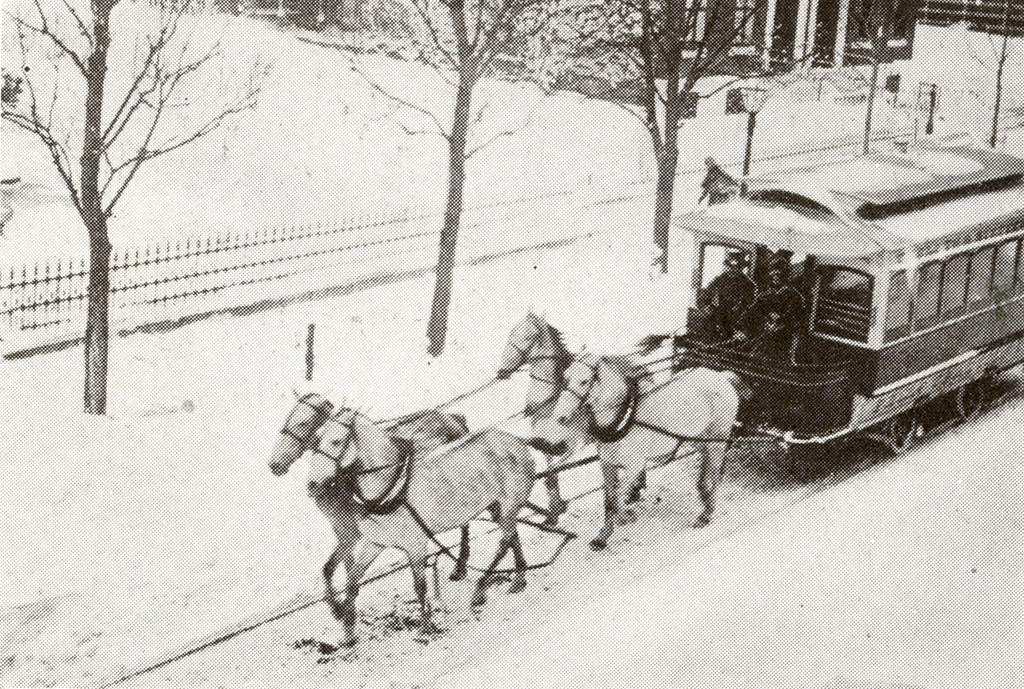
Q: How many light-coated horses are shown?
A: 4